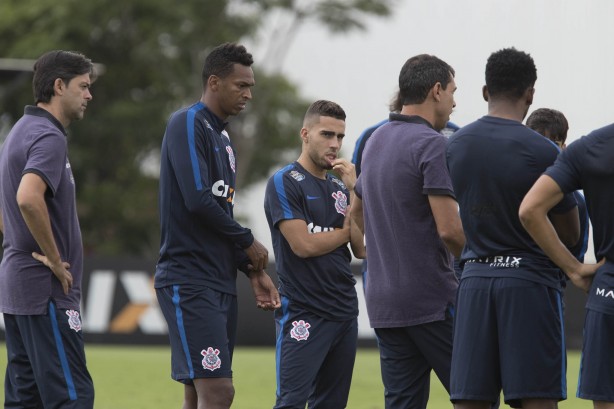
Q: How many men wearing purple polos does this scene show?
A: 2